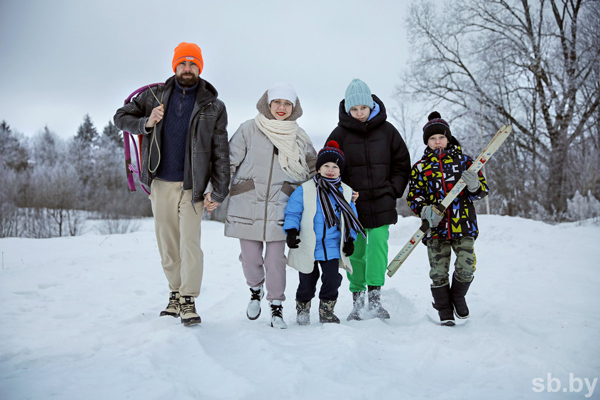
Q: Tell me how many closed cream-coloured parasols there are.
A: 0